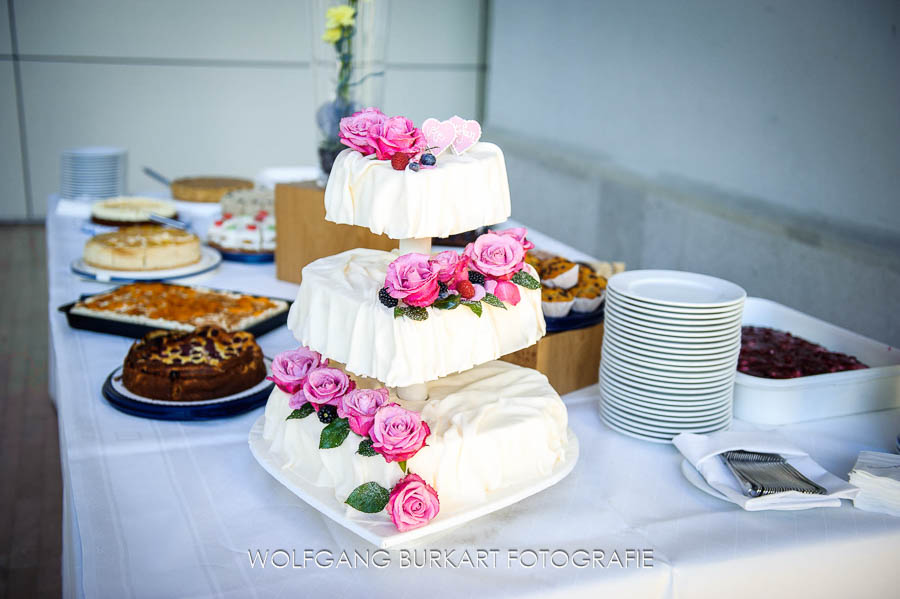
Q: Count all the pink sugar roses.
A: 11